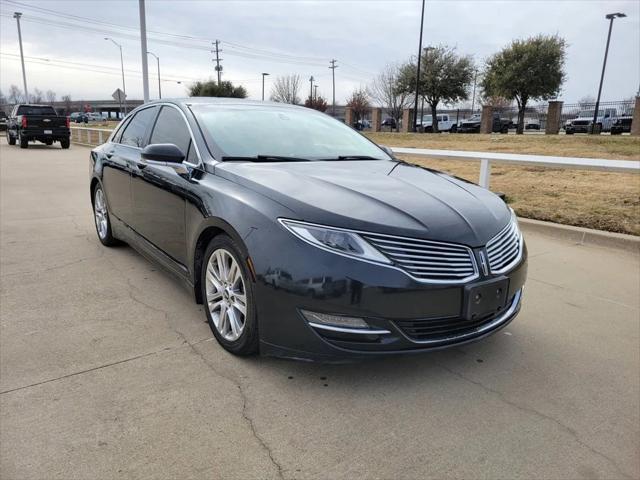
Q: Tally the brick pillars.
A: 6